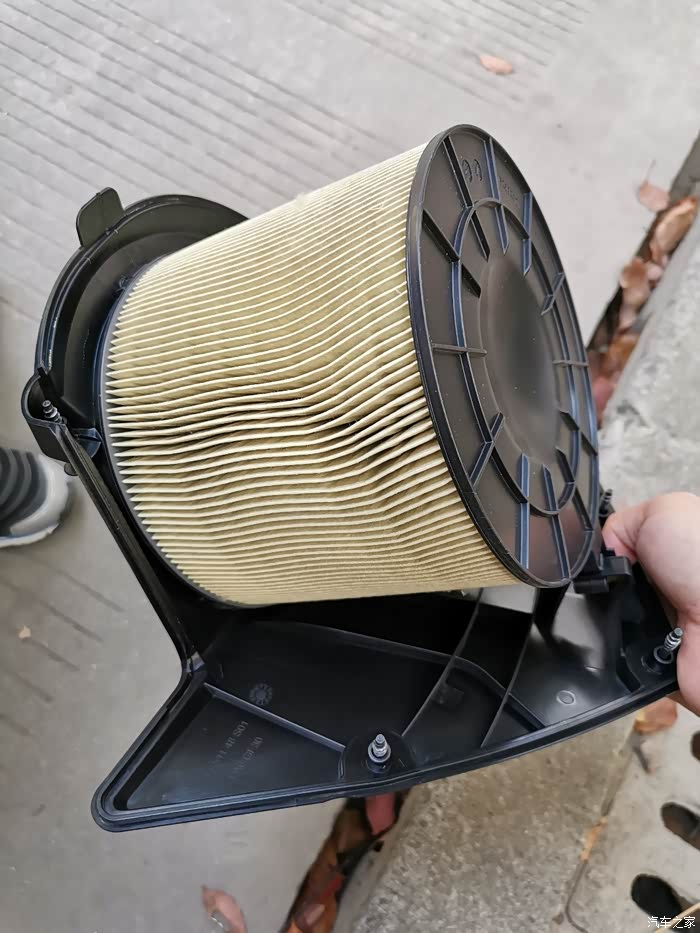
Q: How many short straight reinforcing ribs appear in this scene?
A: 12